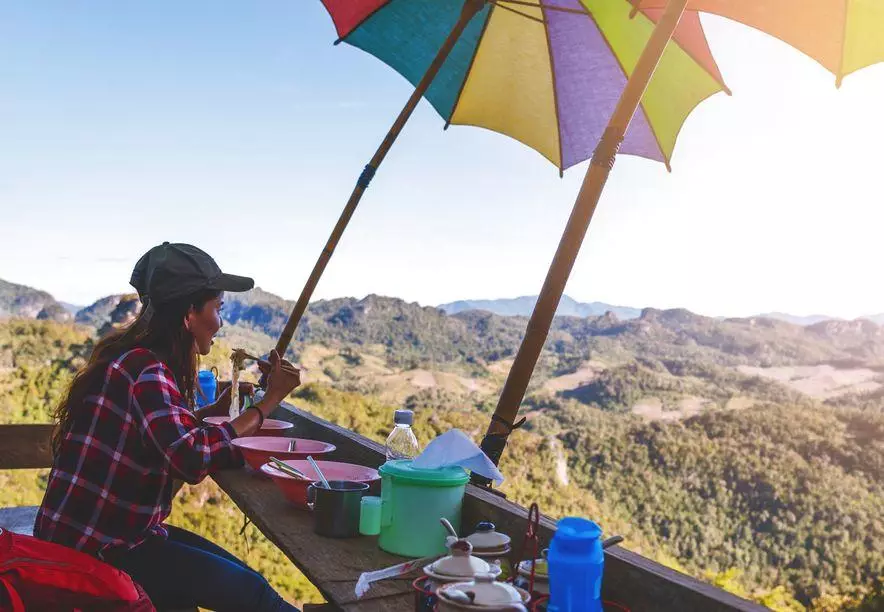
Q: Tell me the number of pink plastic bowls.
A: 3